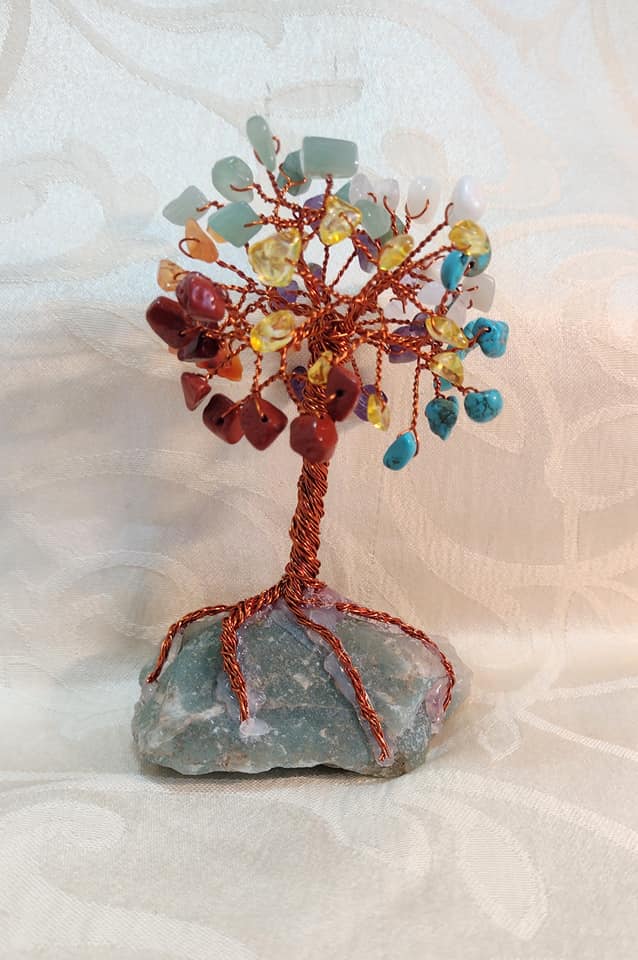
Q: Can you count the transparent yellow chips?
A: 9